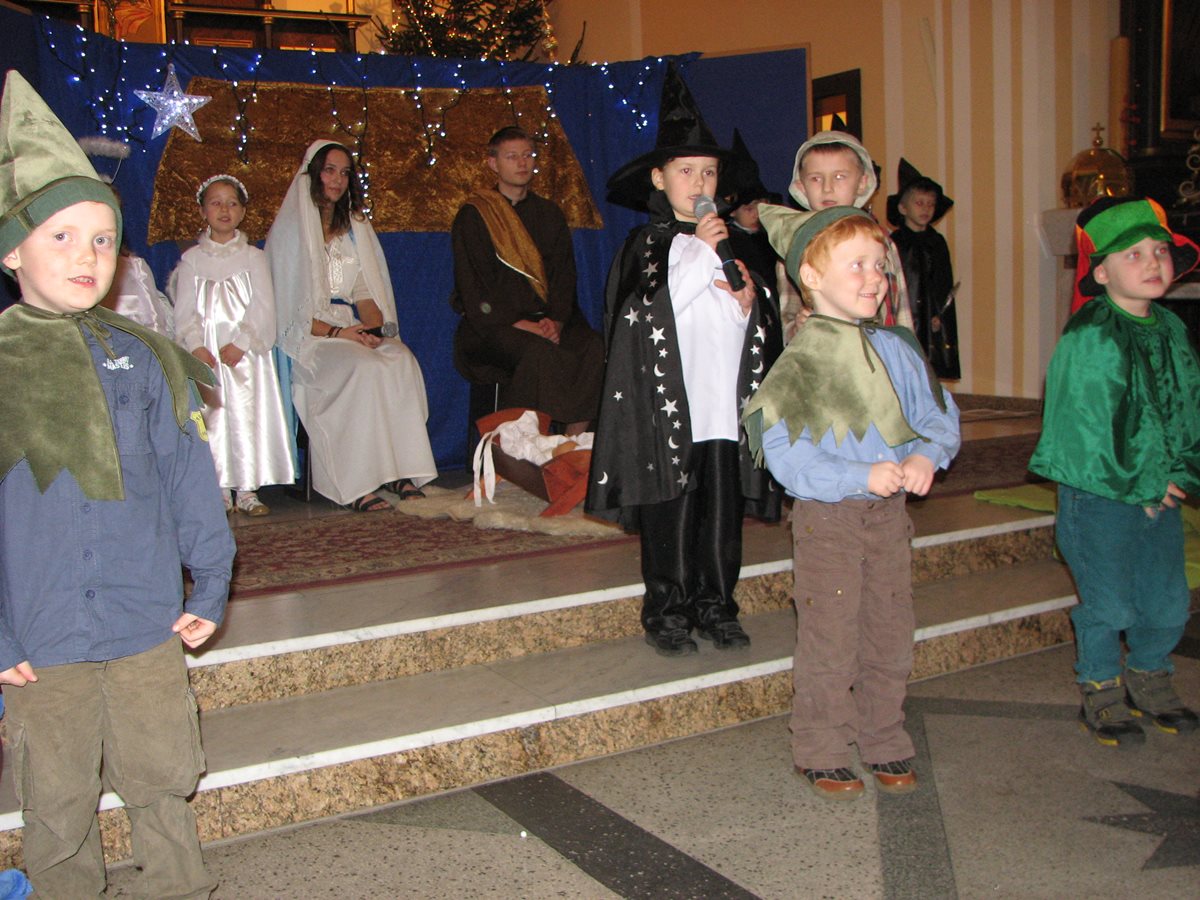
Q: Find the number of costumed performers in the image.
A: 11